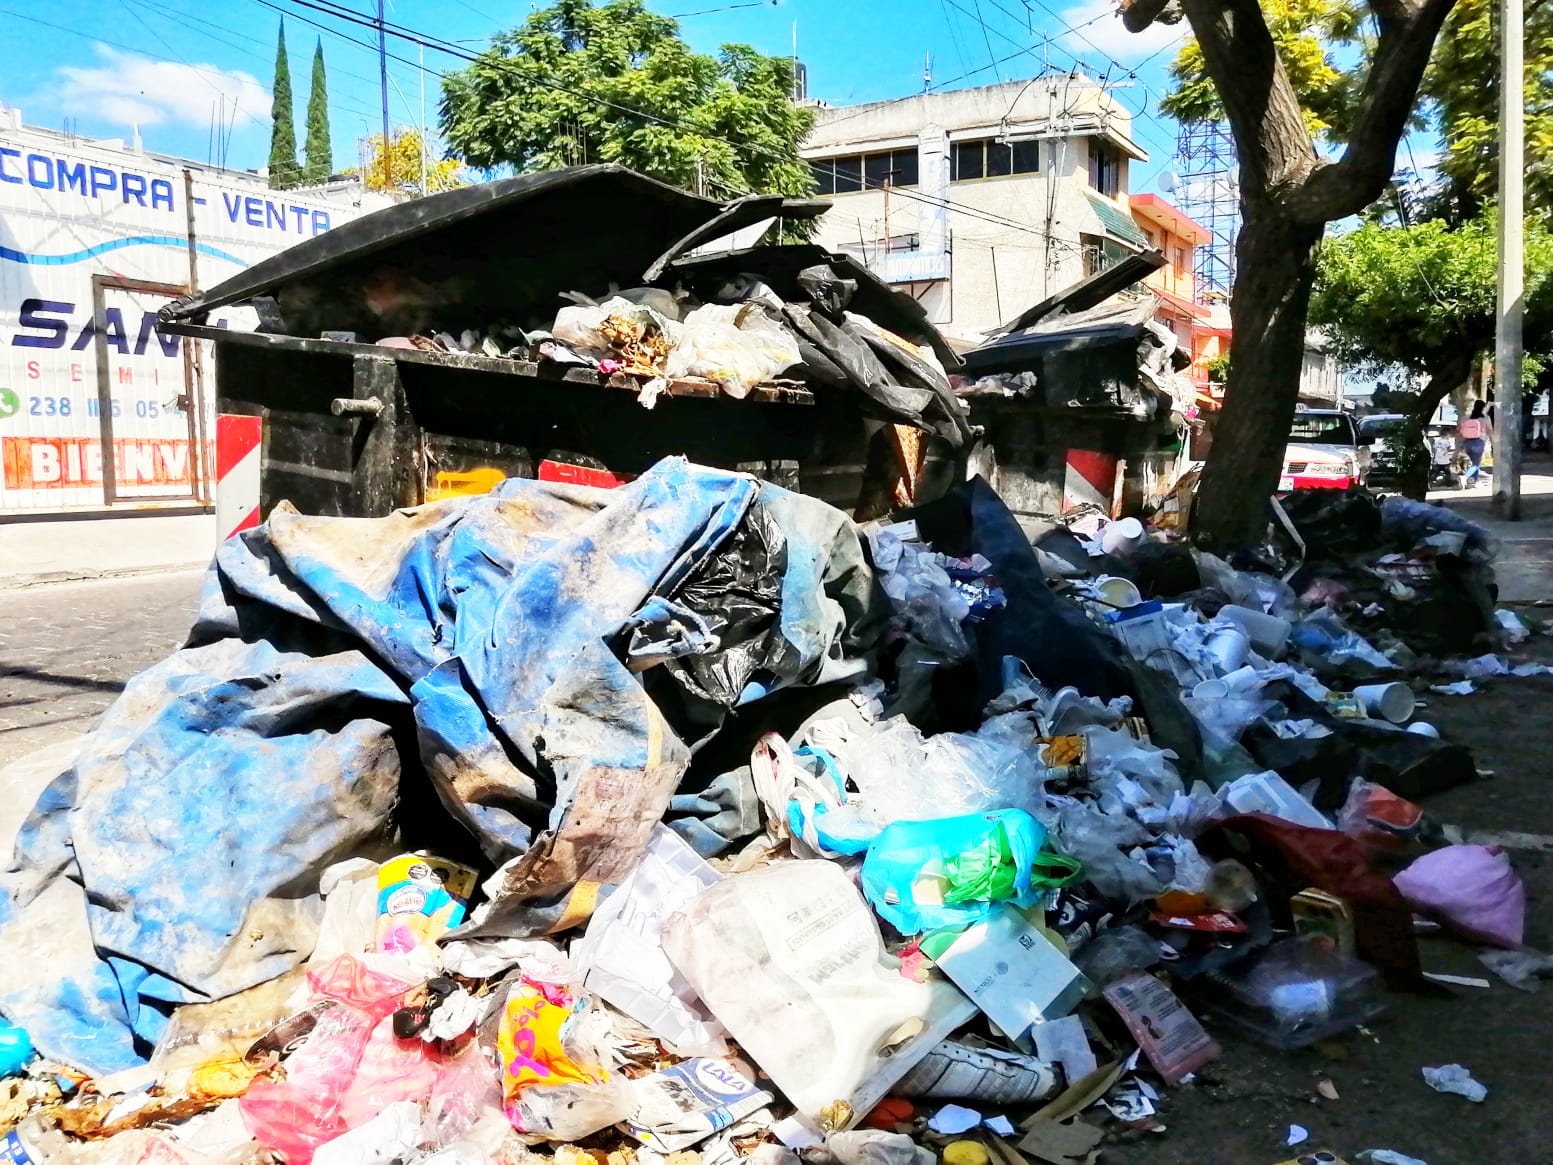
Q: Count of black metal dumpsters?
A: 2